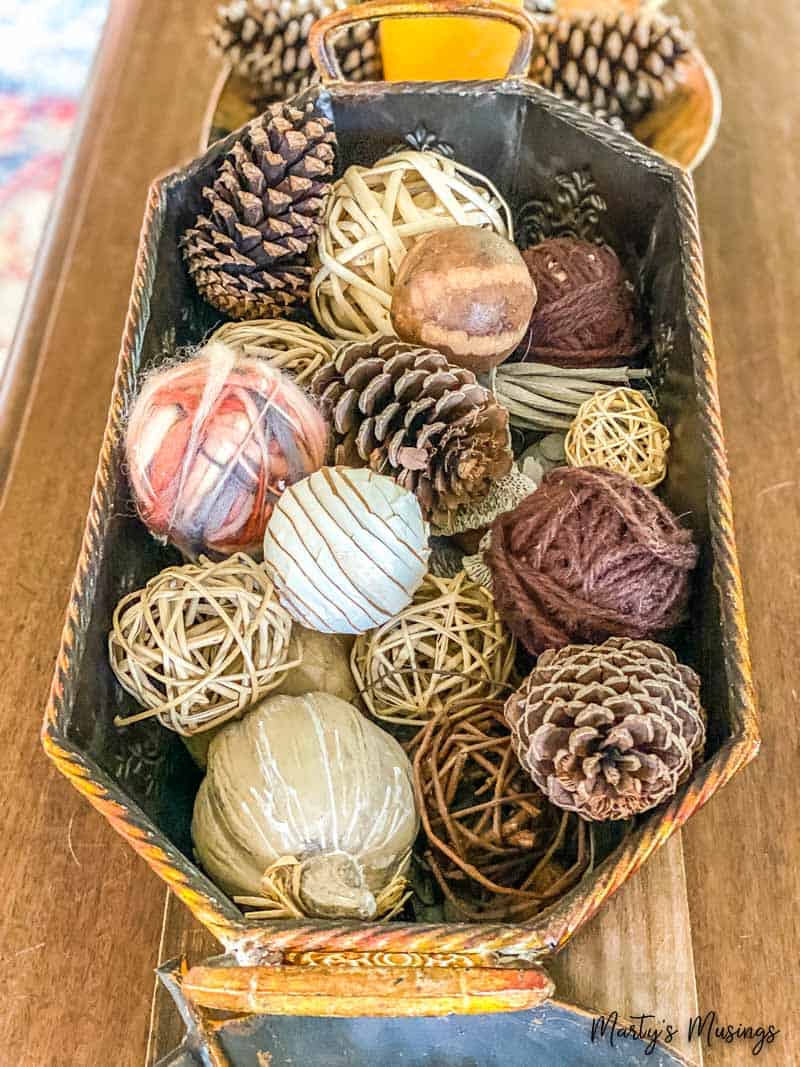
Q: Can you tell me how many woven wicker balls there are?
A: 6